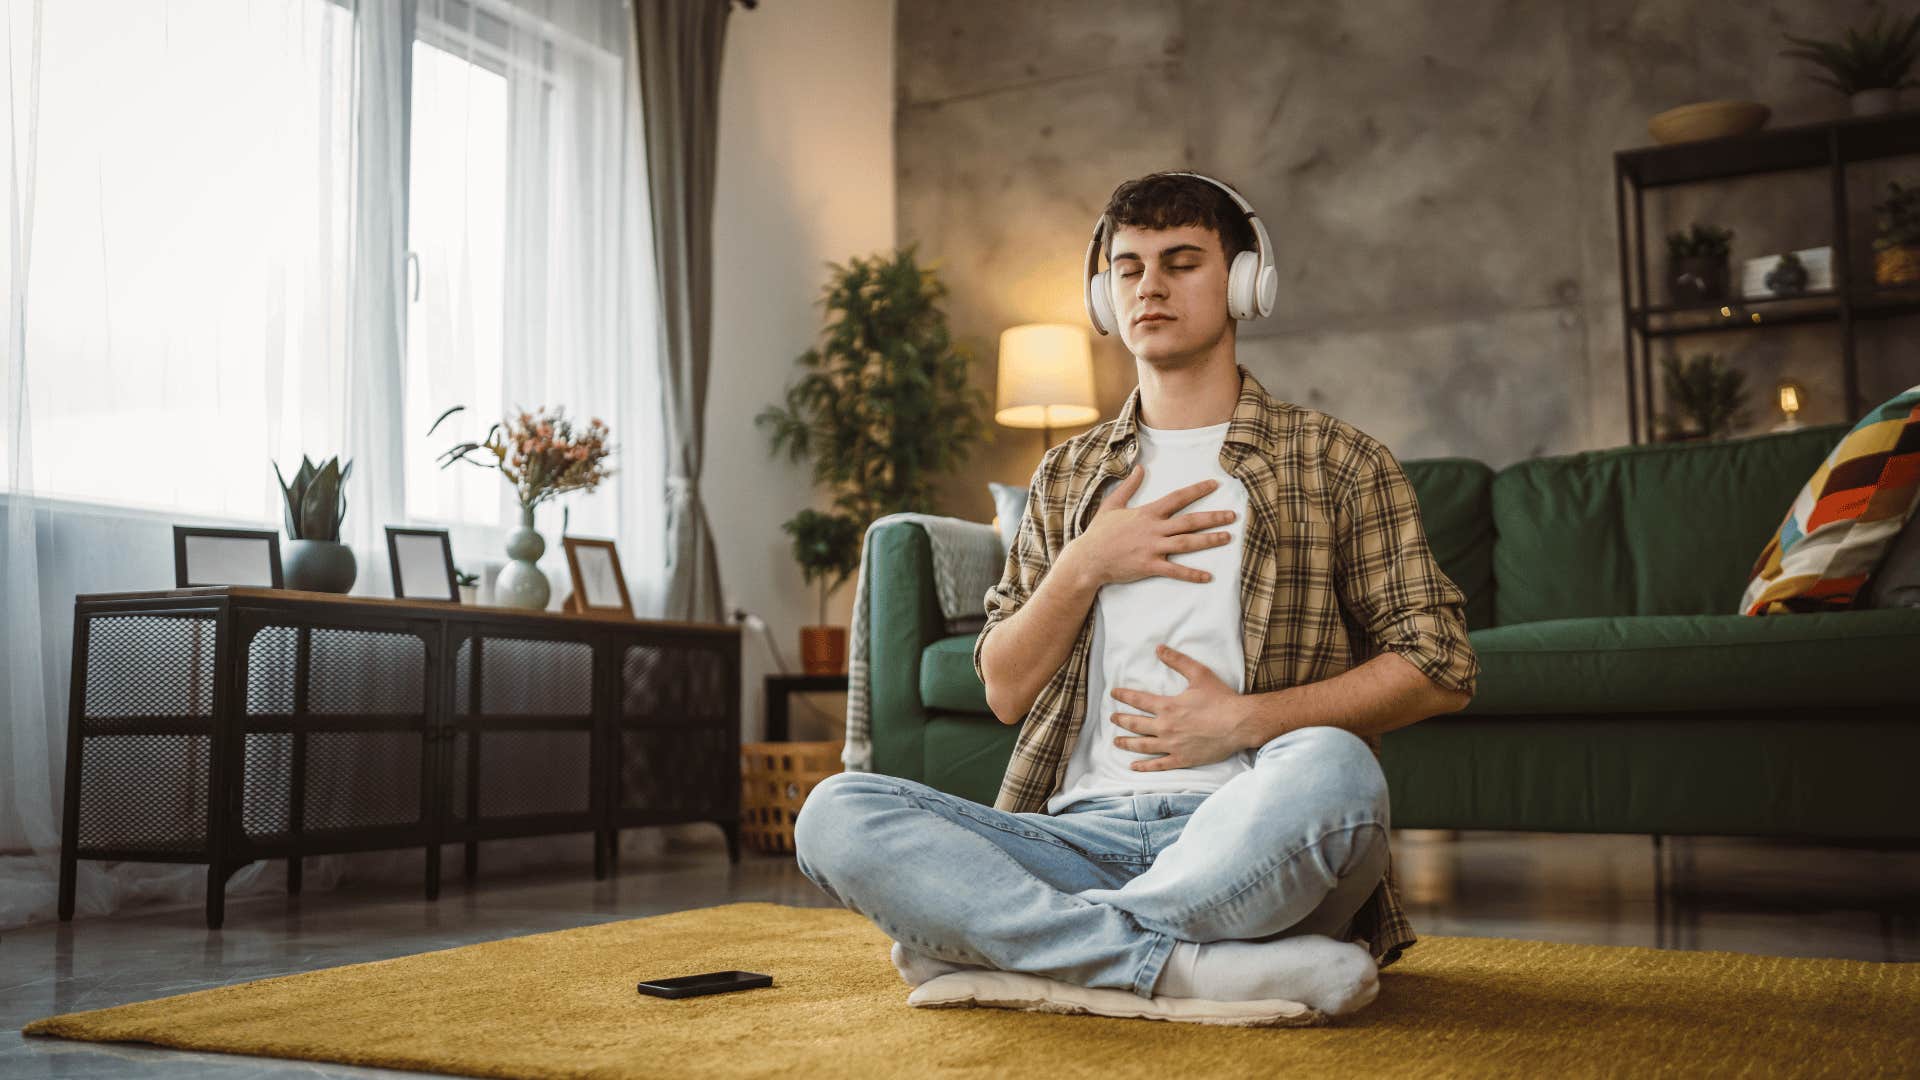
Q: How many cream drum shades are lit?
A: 1